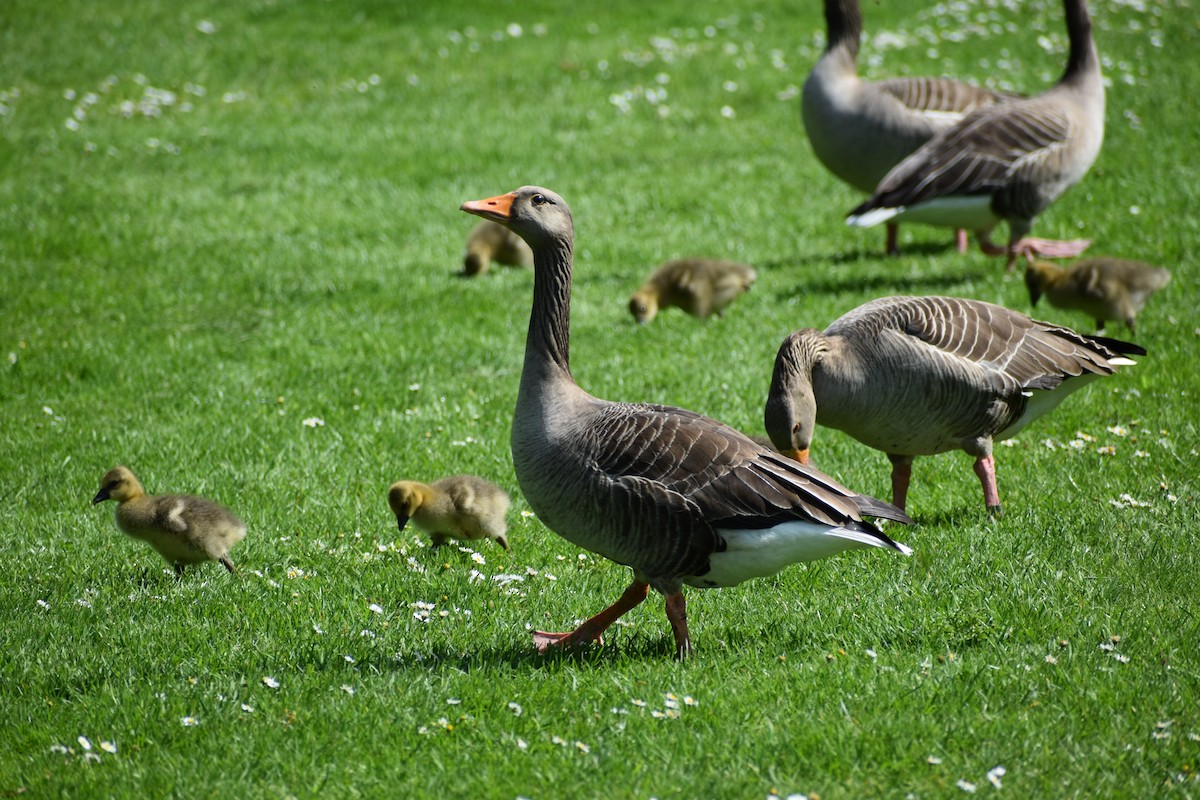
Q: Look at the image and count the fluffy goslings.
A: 5